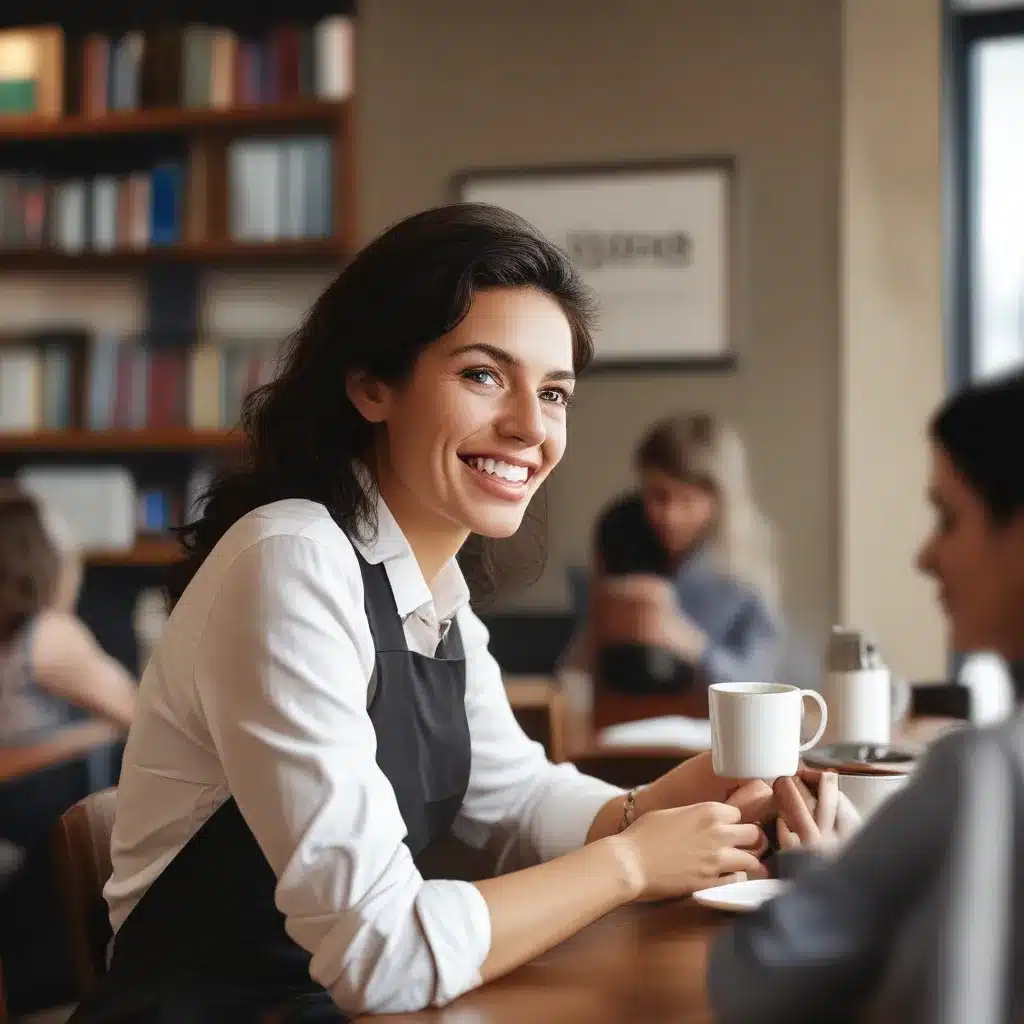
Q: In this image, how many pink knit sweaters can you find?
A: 0